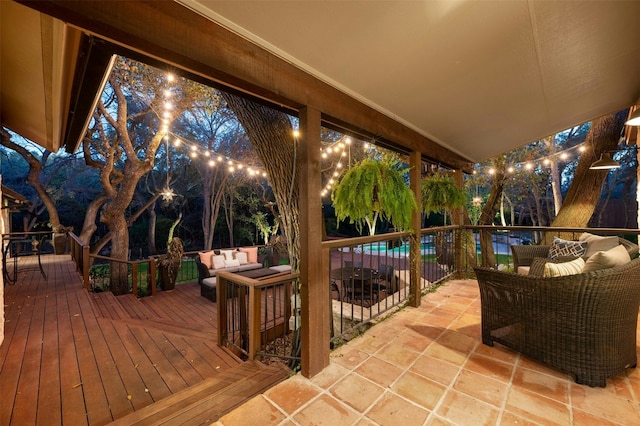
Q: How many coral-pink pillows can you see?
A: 2